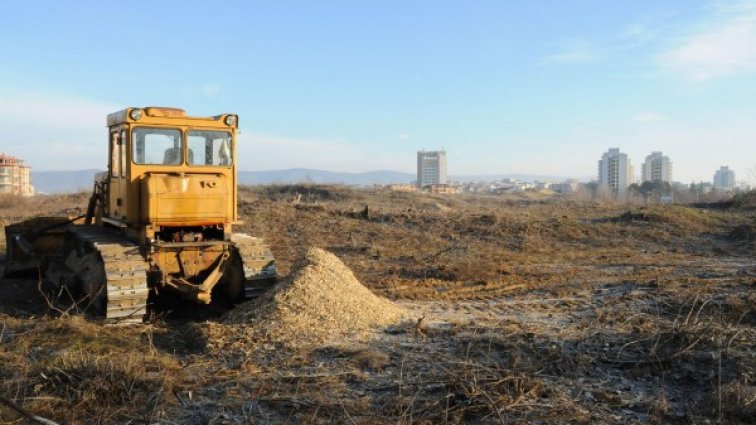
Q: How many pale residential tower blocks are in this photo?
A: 4